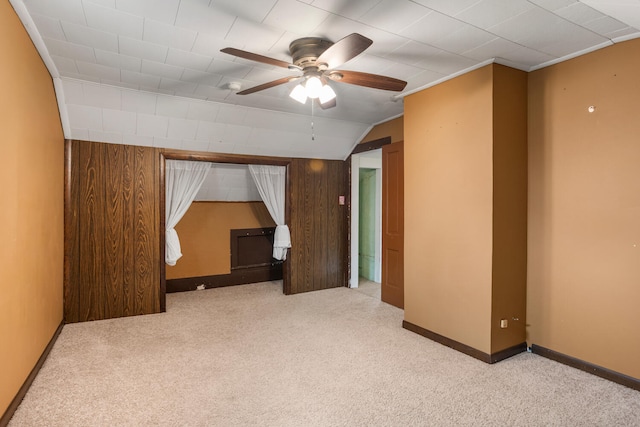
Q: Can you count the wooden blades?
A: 5